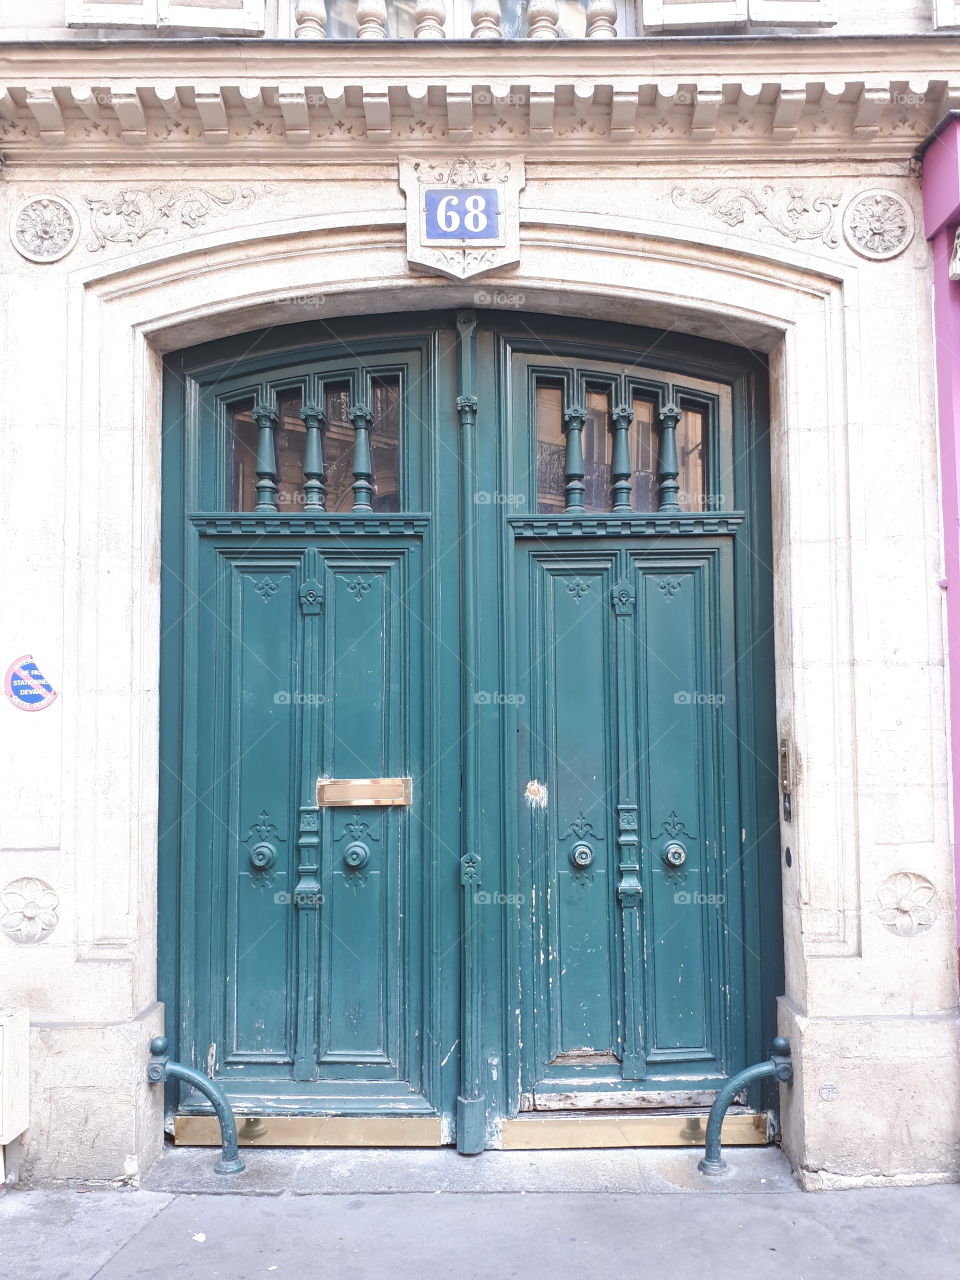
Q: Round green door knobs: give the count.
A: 4